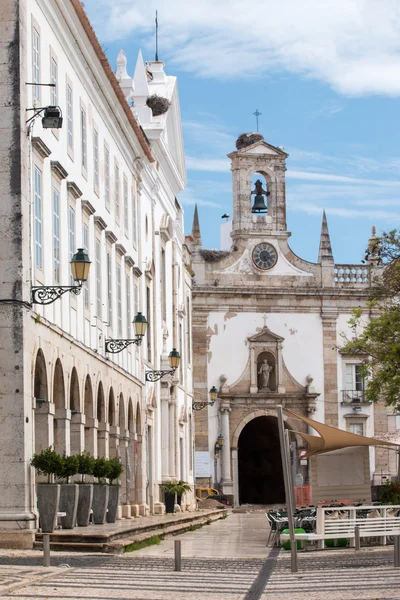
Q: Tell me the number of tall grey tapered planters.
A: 5